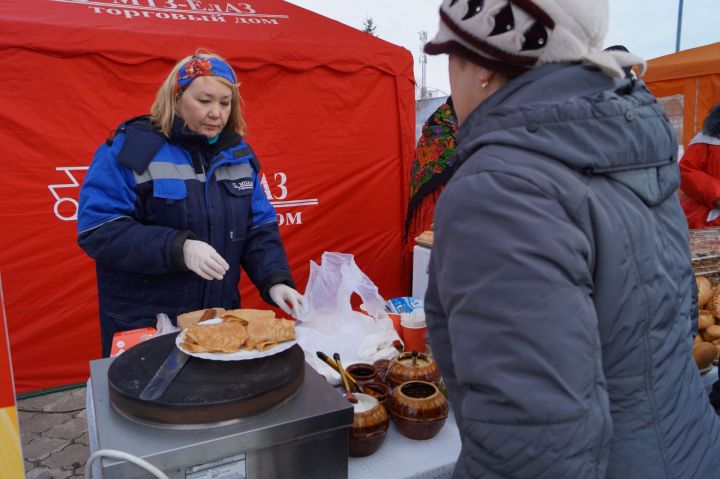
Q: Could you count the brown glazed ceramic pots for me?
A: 5